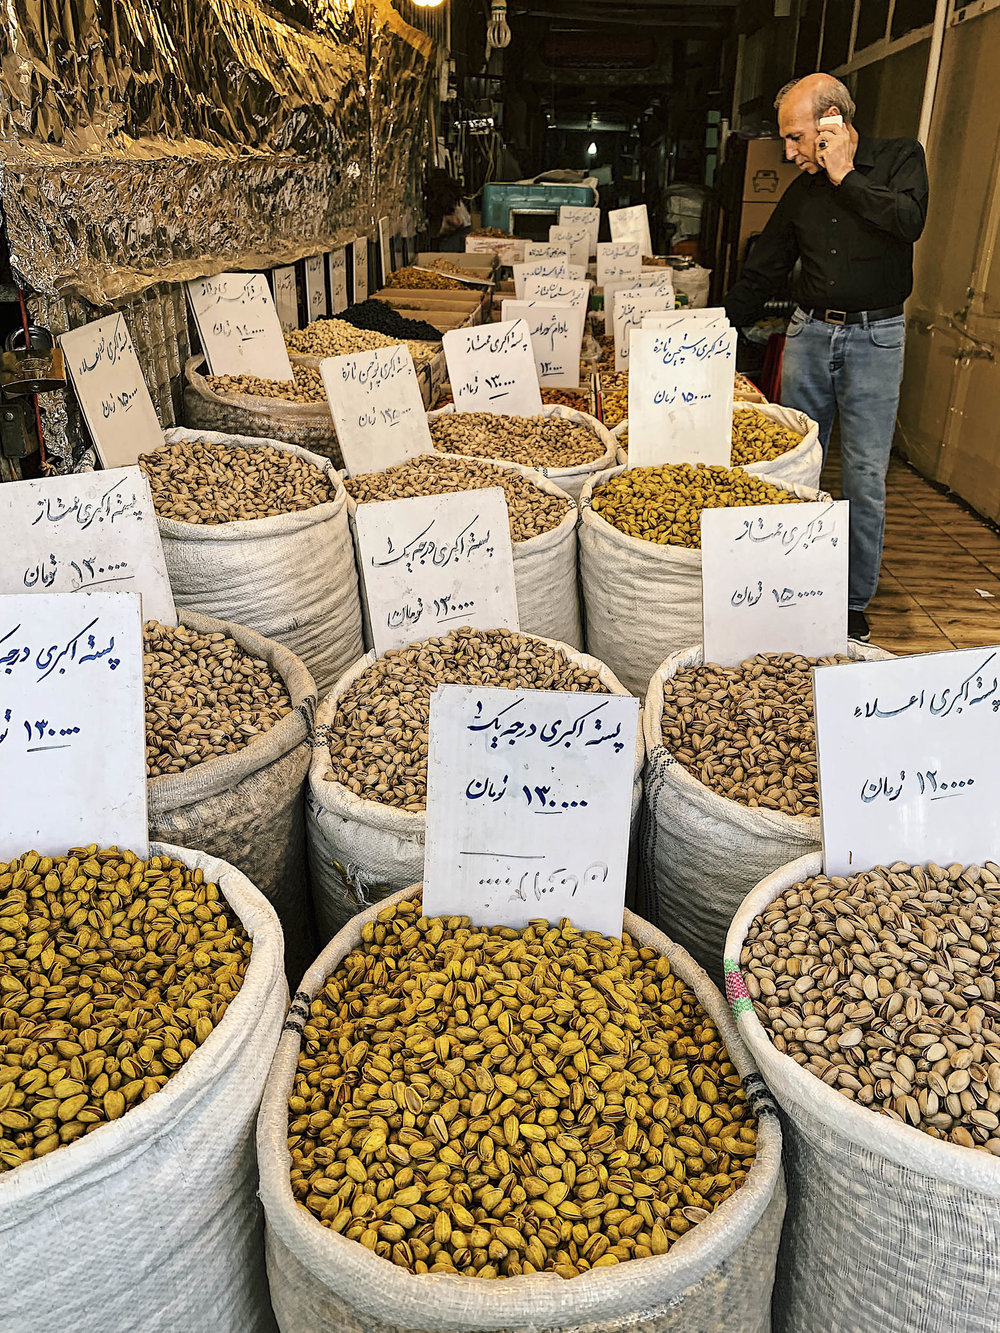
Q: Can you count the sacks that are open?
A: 12